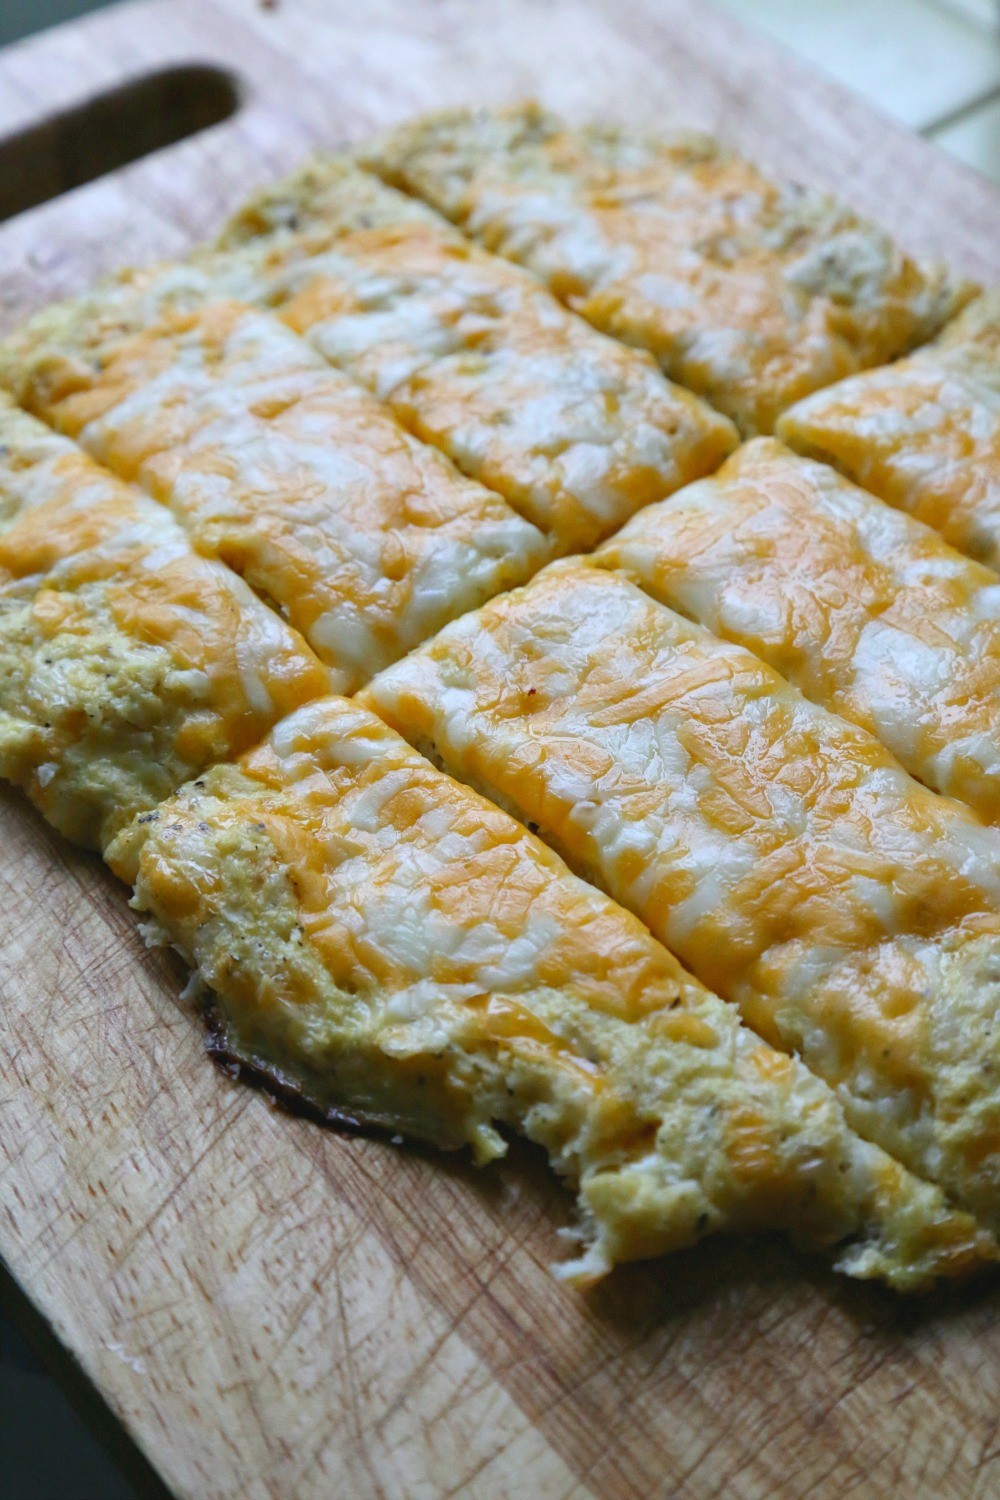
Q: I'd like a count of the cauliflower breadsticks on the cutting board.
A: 8